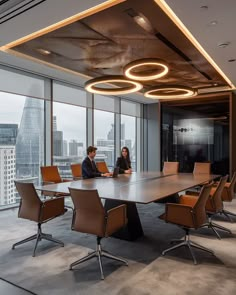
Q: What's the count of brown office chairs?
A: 10